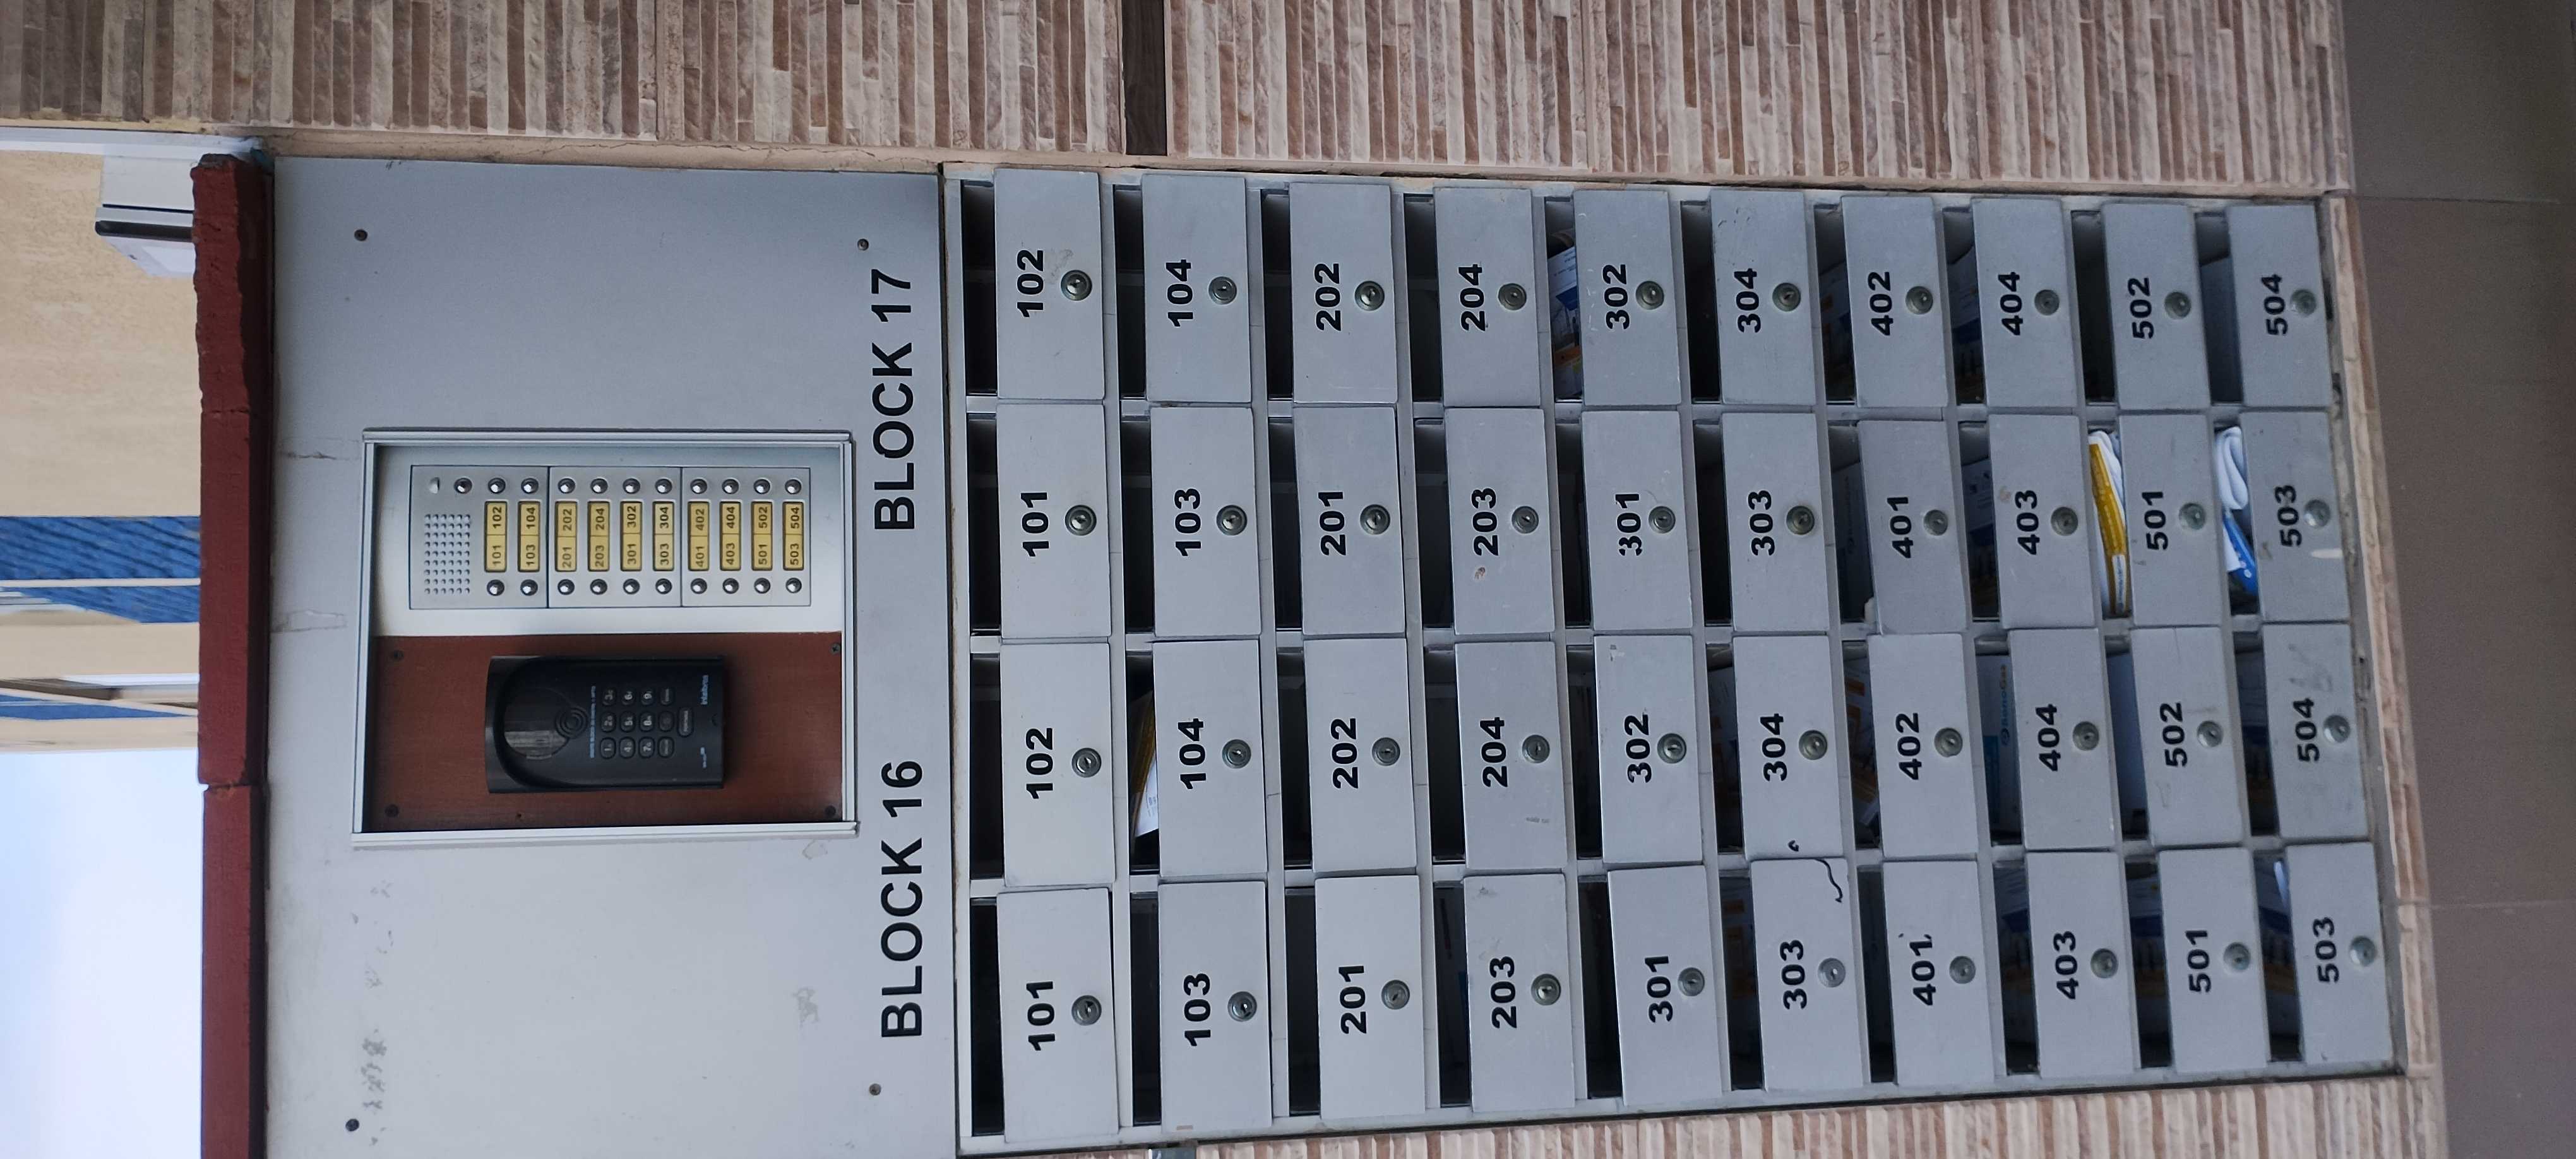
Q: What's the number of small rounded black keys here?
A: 13